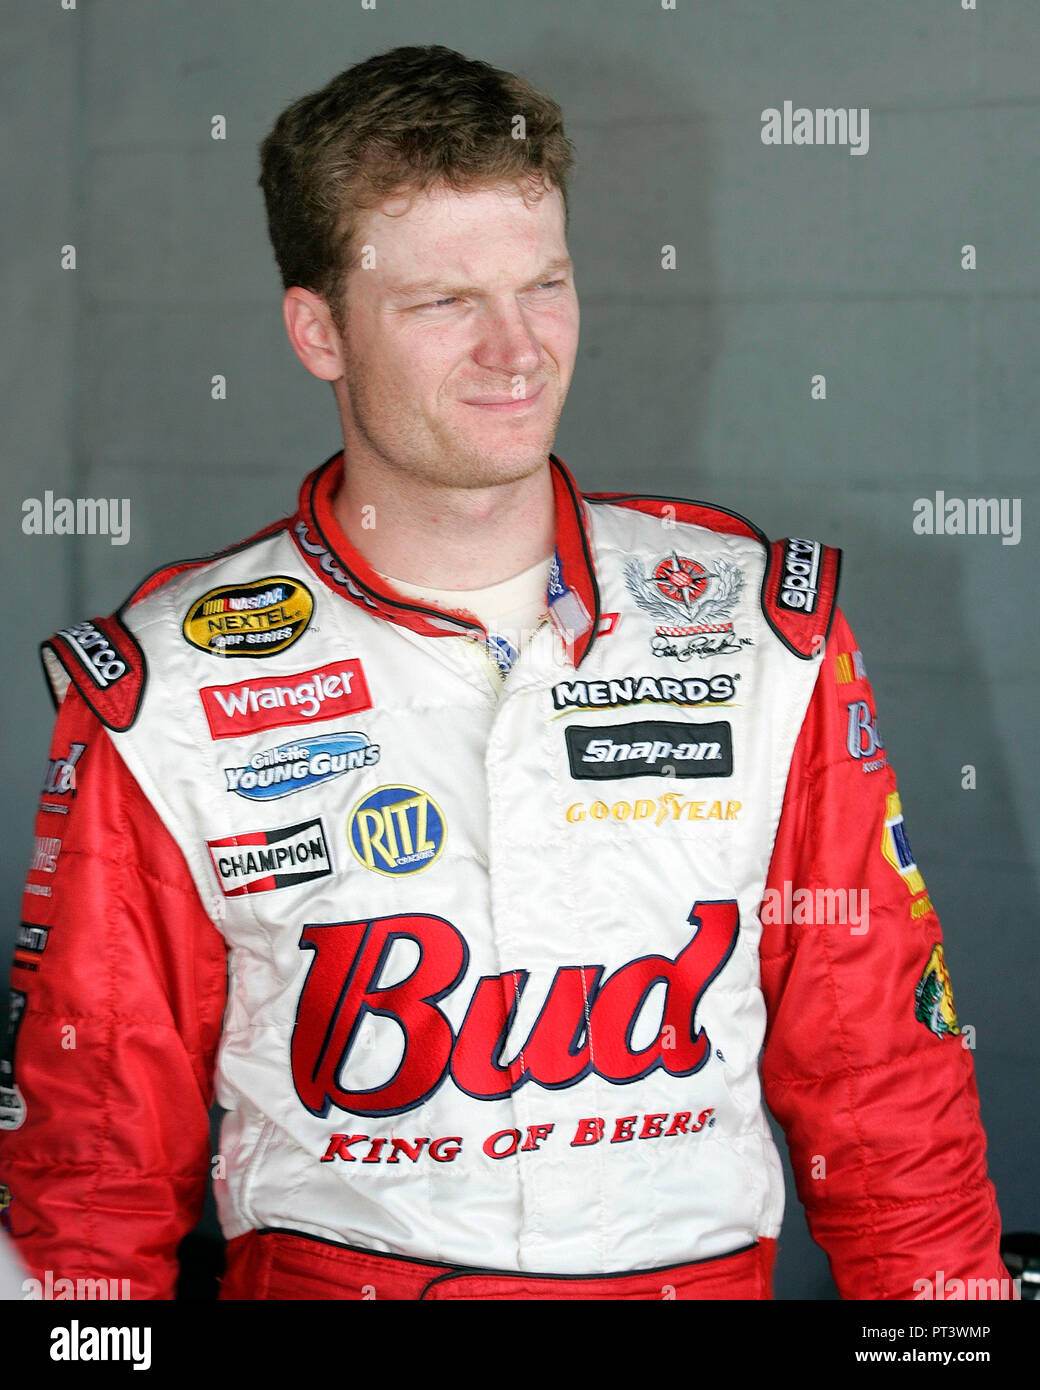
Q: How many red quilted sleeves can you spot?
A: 2